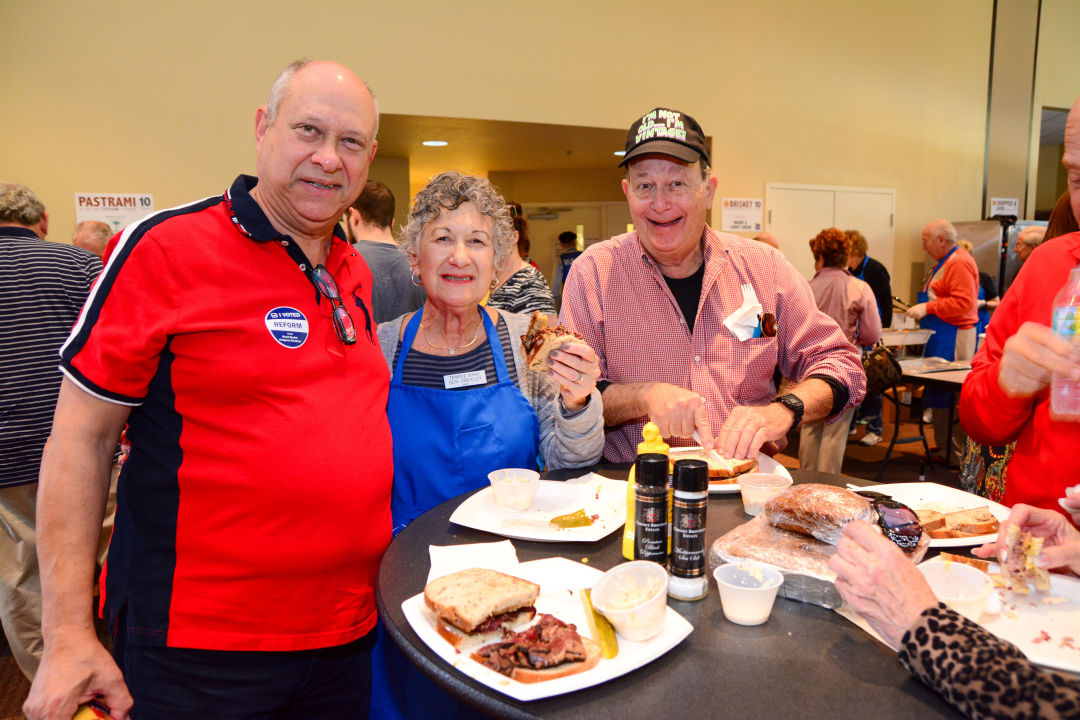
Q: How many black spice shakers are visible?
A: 2